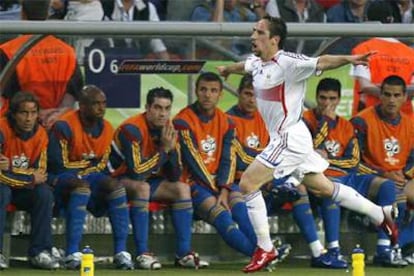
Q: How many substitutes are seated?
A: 7